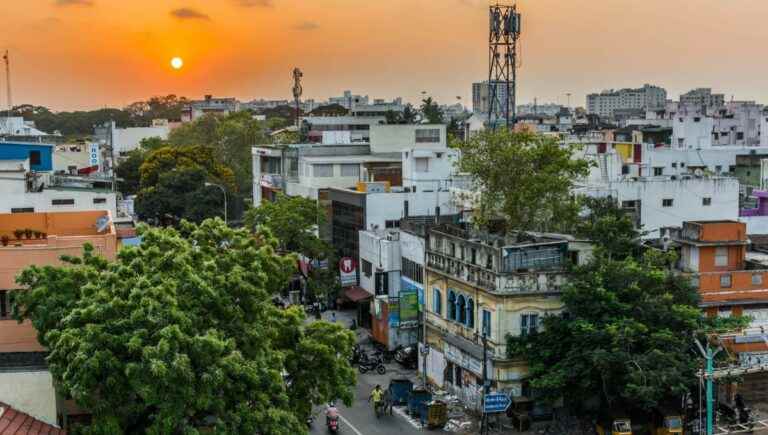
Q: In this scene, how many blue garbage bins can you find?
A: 2